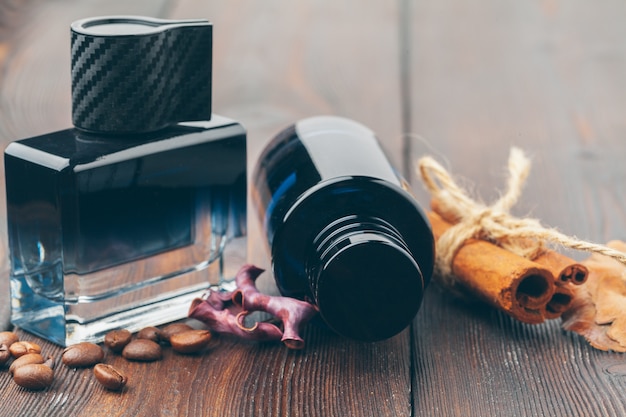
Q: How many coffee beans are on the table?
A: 12